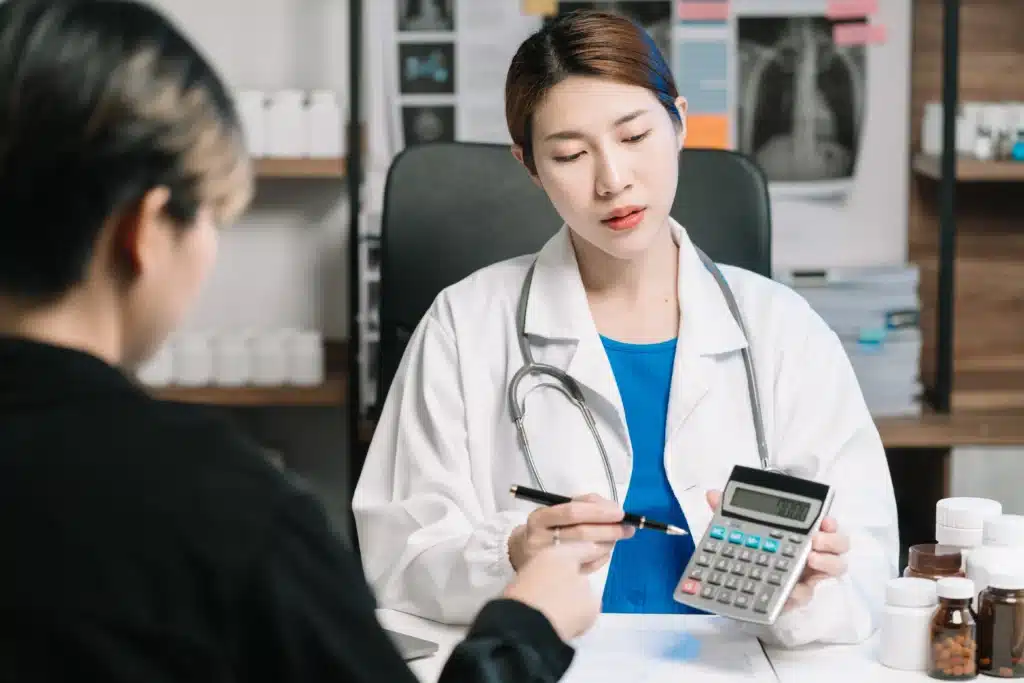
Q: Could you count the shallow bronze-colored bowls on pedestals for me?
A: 0